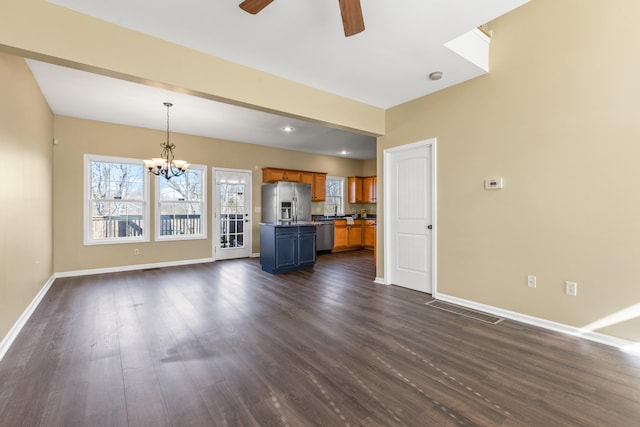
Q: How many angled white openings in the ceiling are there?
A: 1